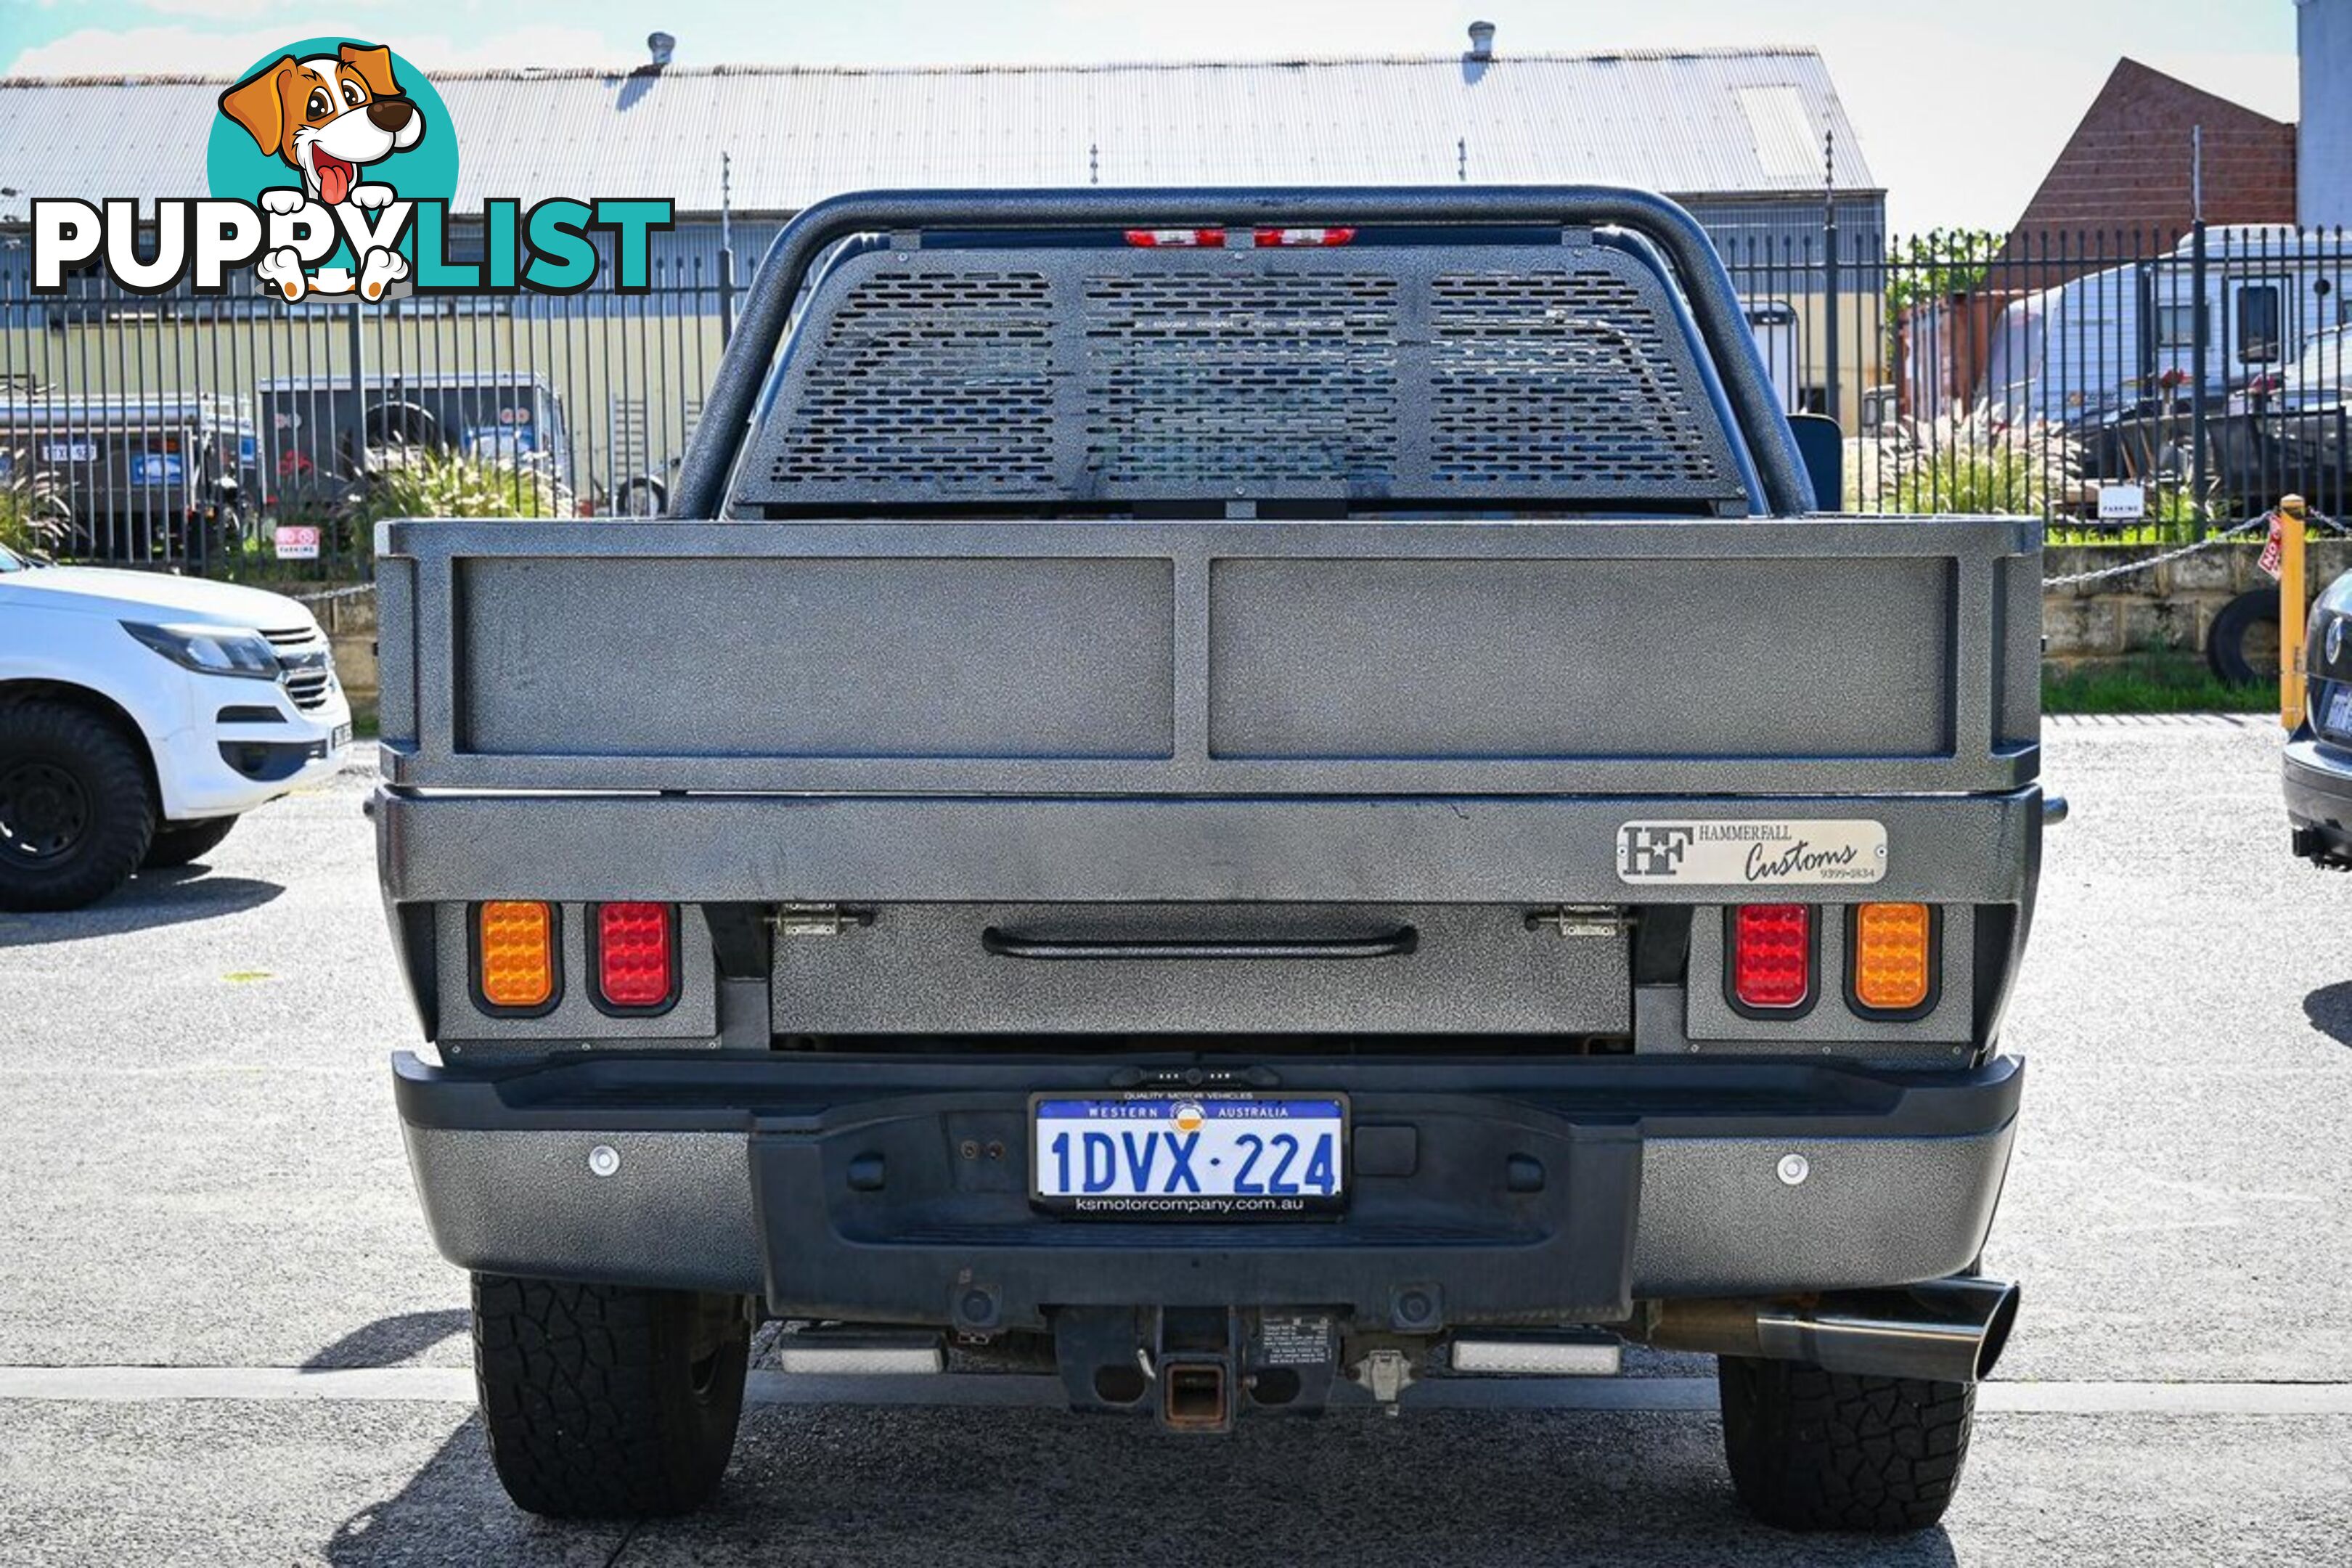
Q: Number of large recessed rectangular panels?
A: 2